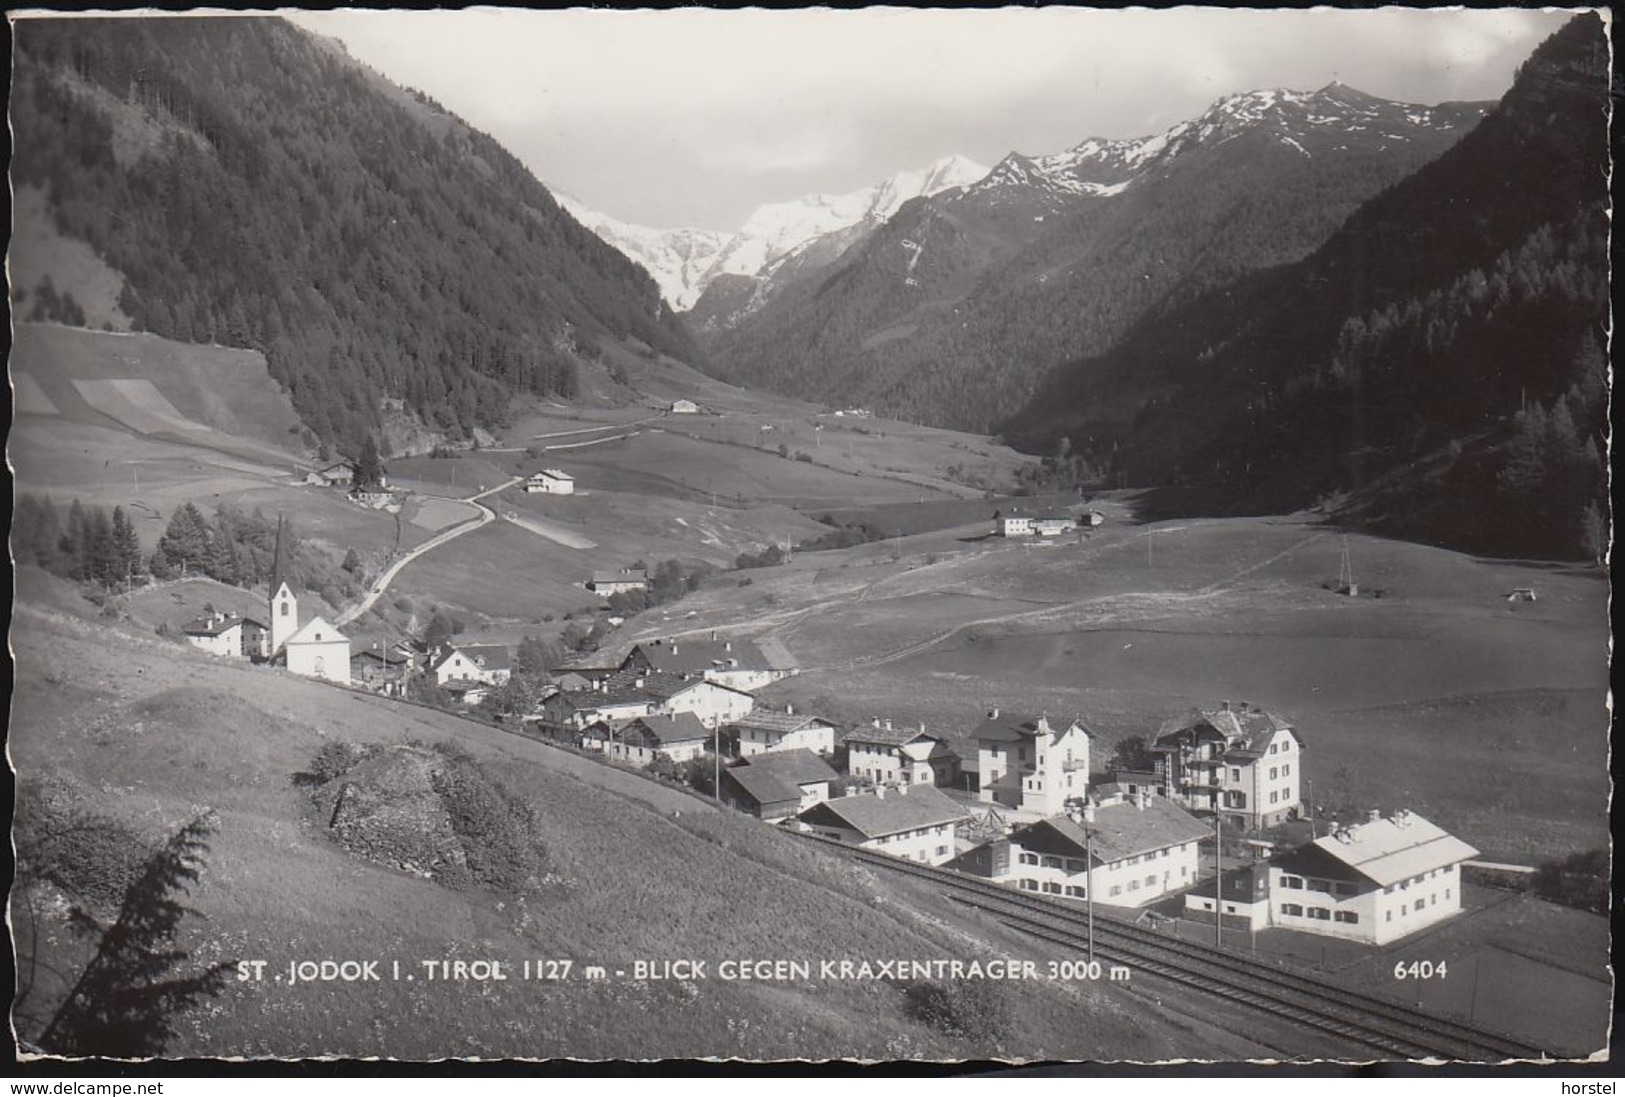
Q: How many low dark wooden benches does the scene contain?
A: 0